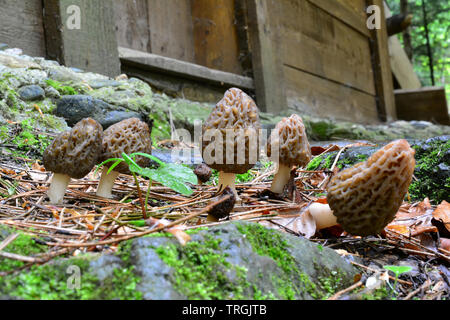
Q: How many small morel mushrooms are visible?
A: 2